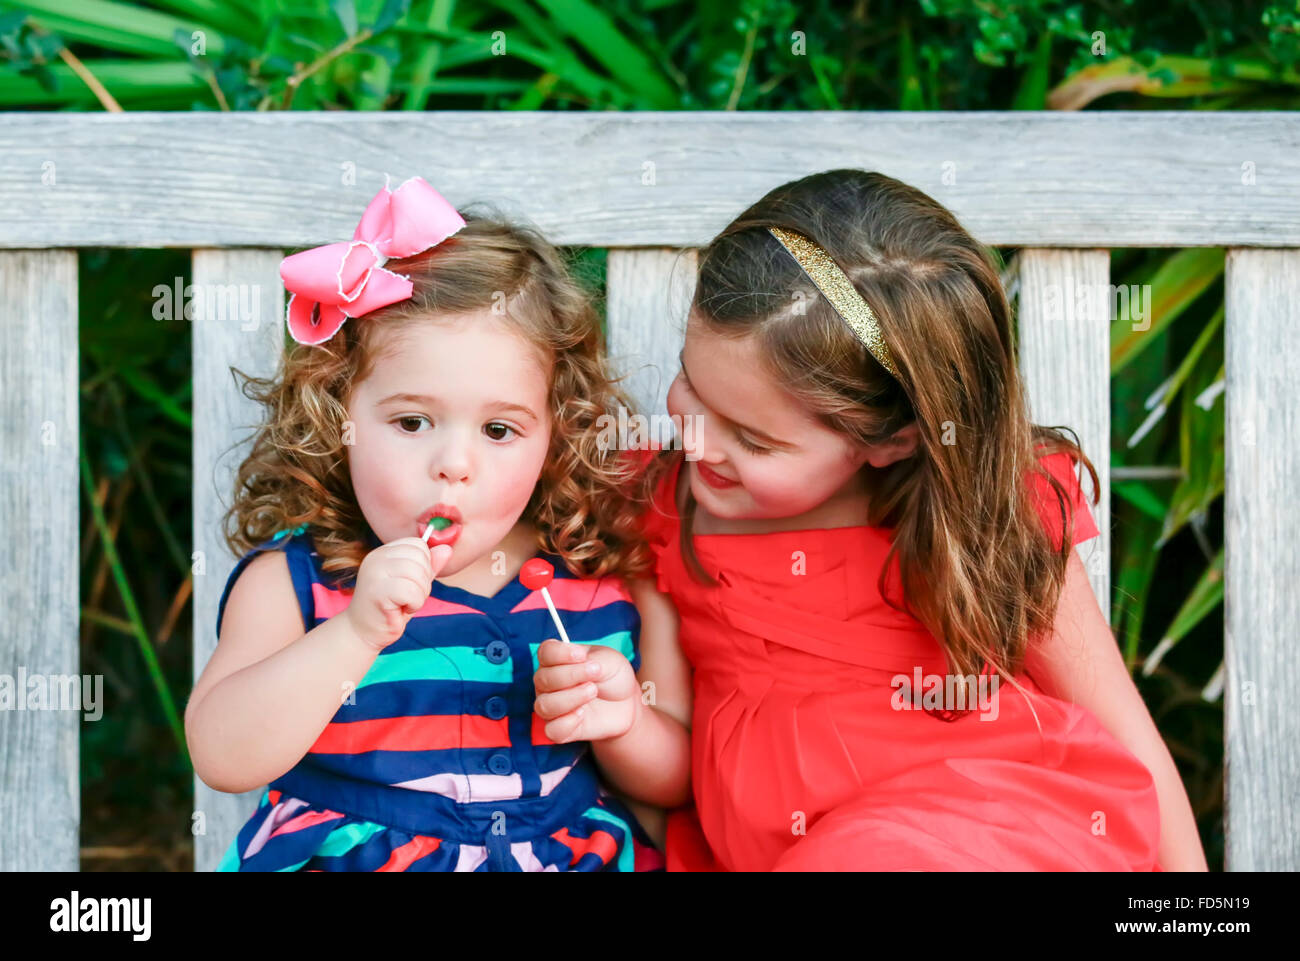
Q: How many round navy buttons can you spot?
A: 3